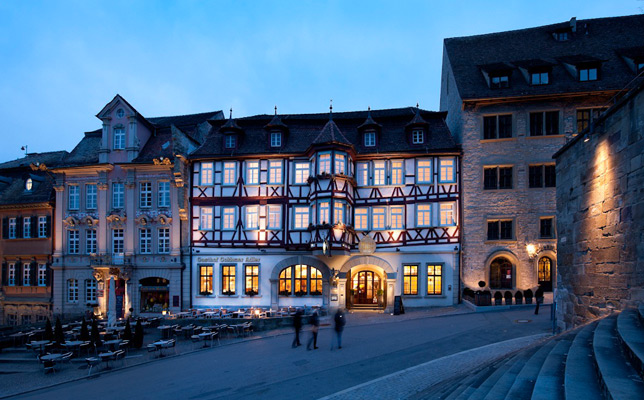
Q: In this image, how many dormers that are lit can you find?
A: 1